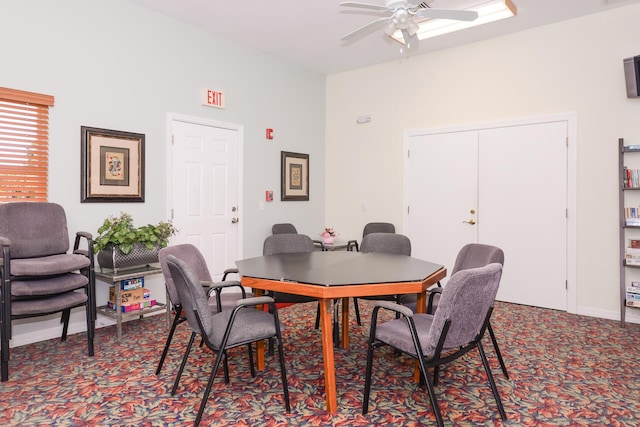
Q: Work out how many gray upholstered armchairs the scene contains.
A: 11